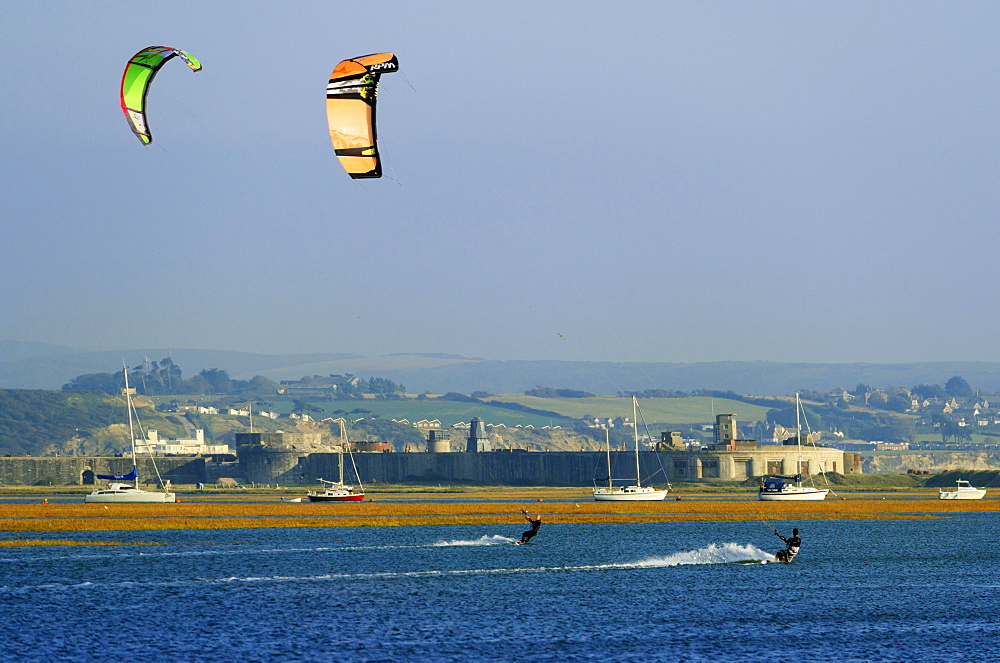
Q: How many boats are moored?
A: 5